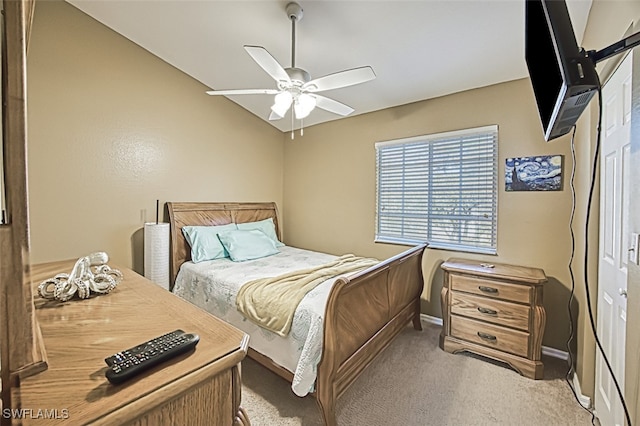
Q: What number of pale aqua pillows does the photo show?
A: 3